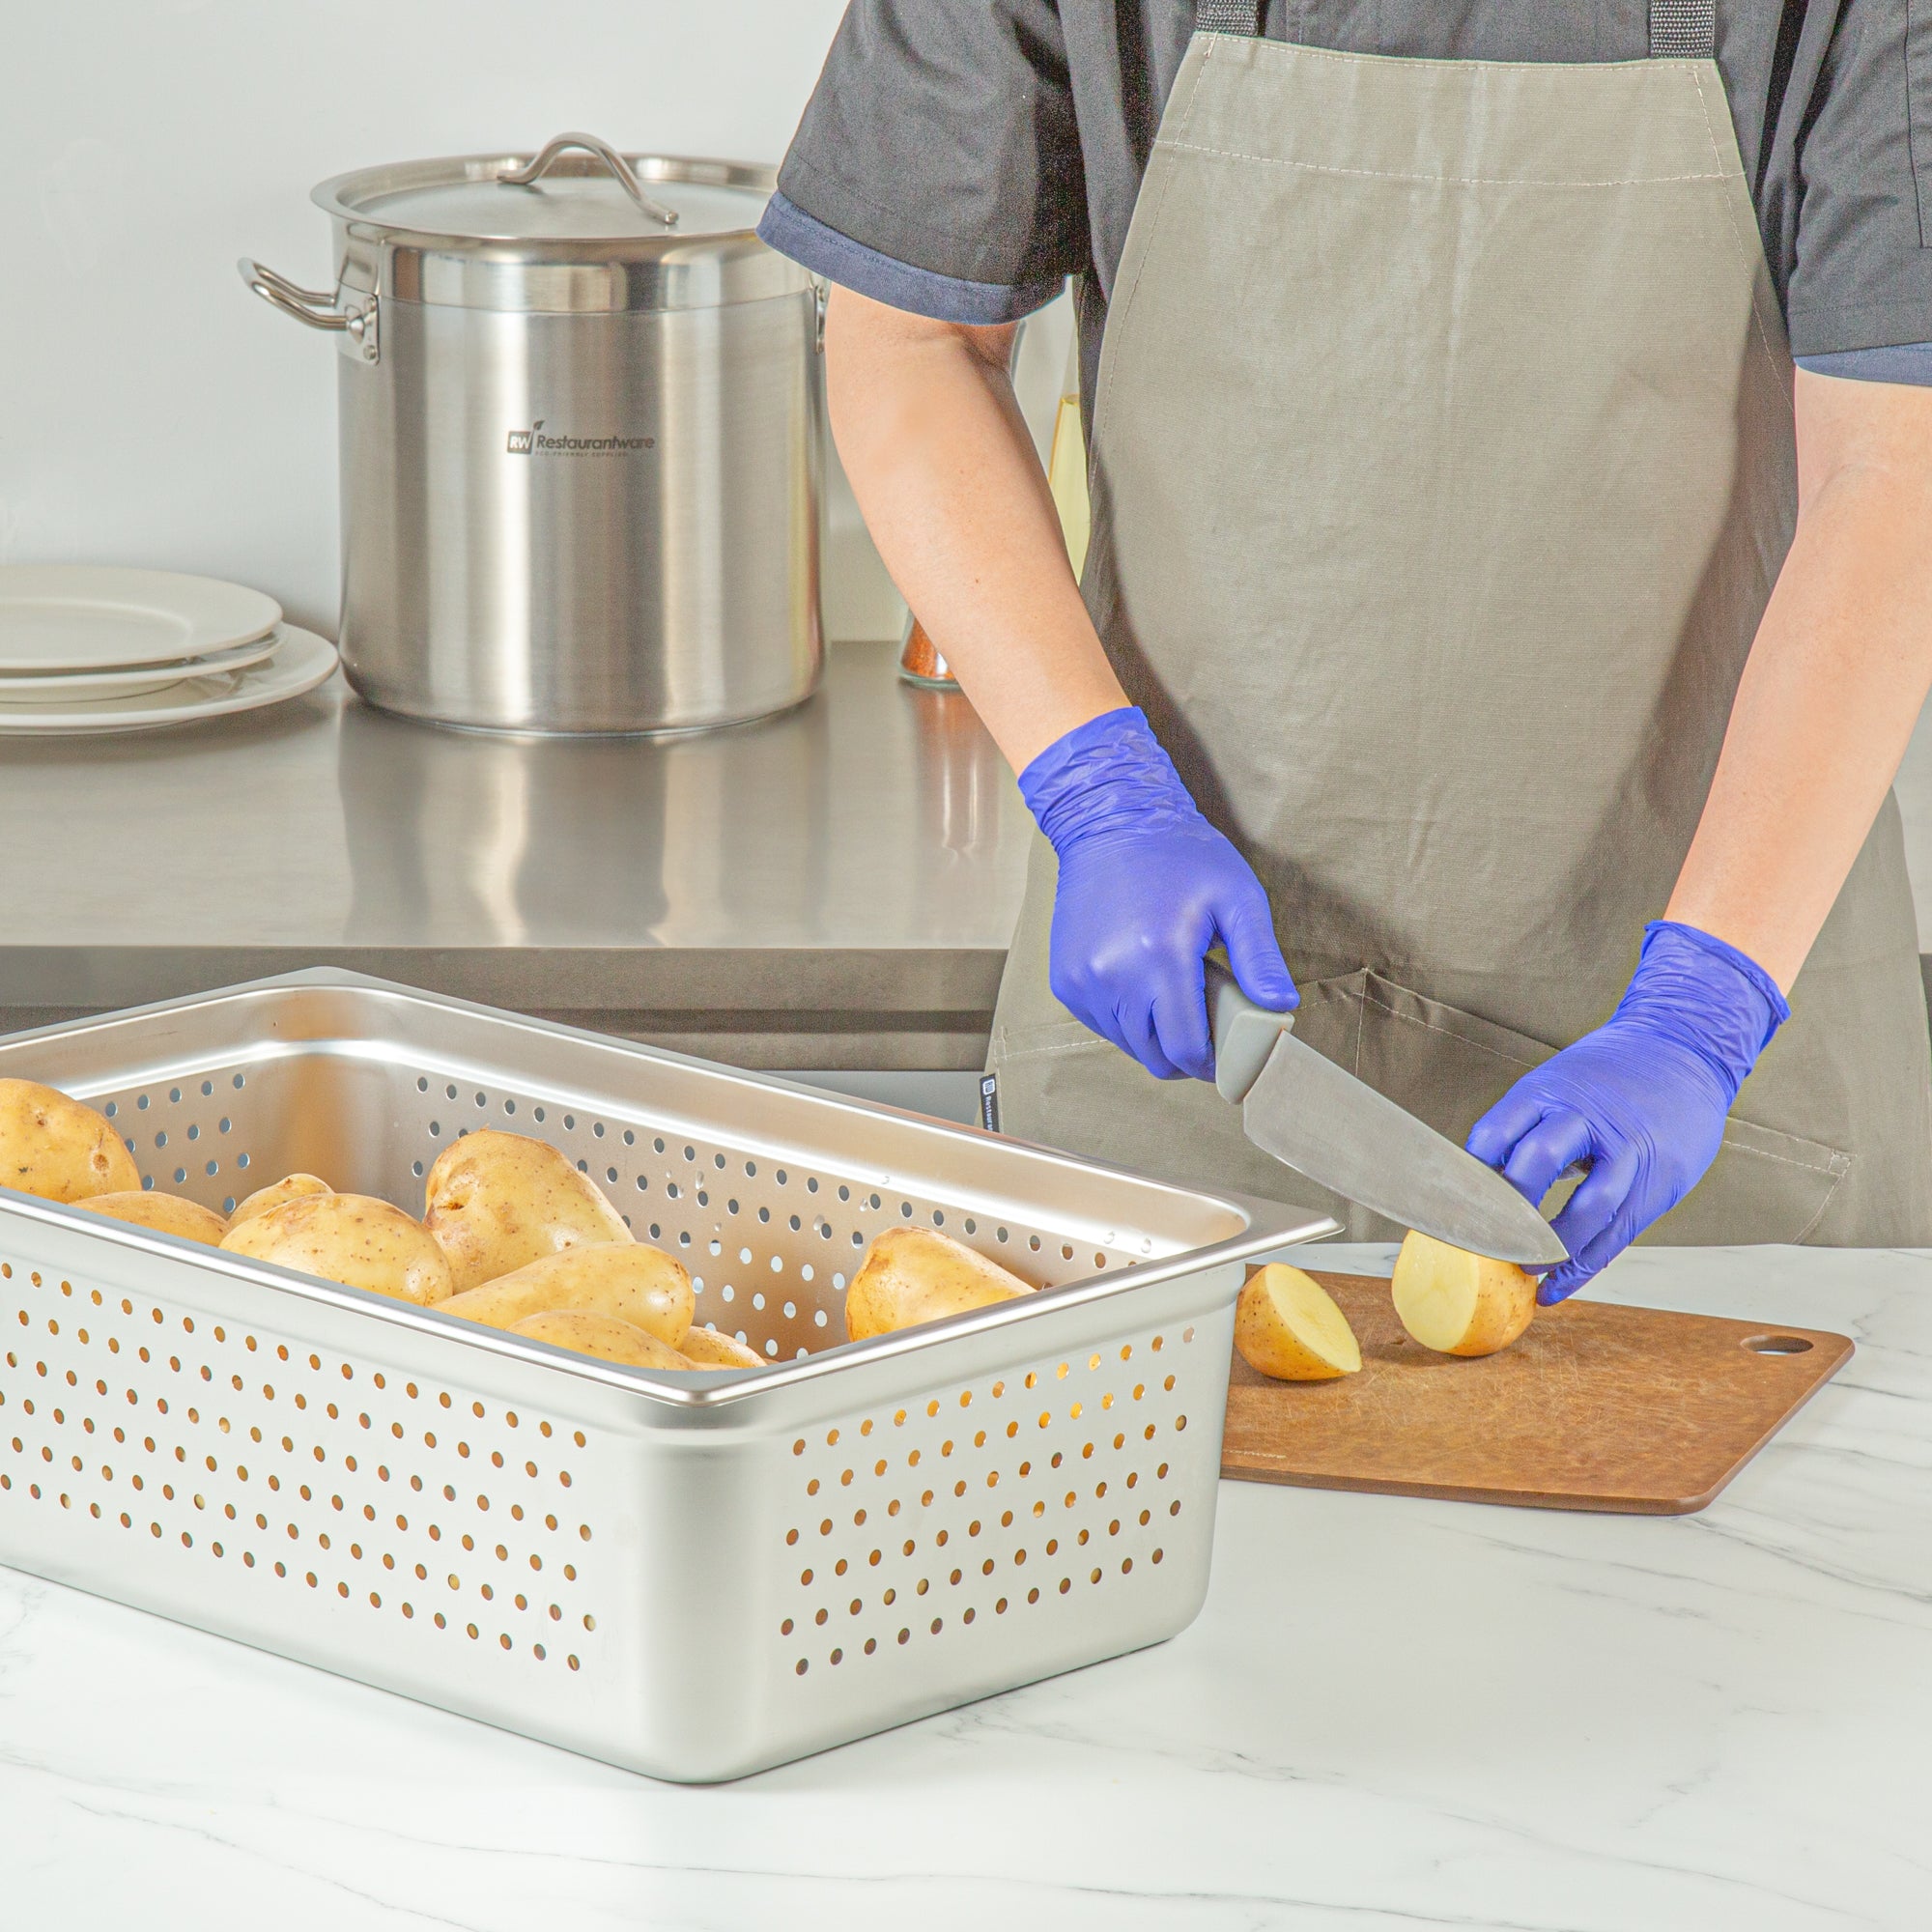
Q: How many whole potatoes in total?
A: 9